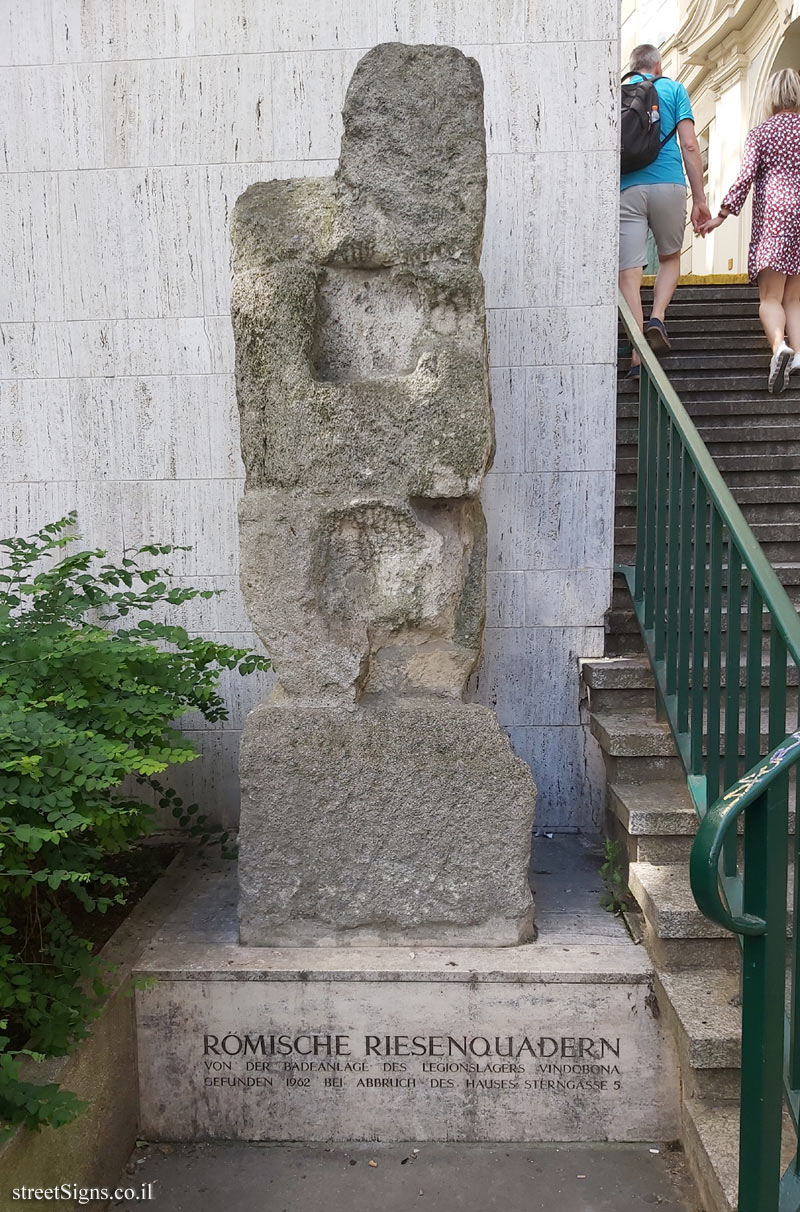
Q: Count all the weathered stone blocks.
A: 4